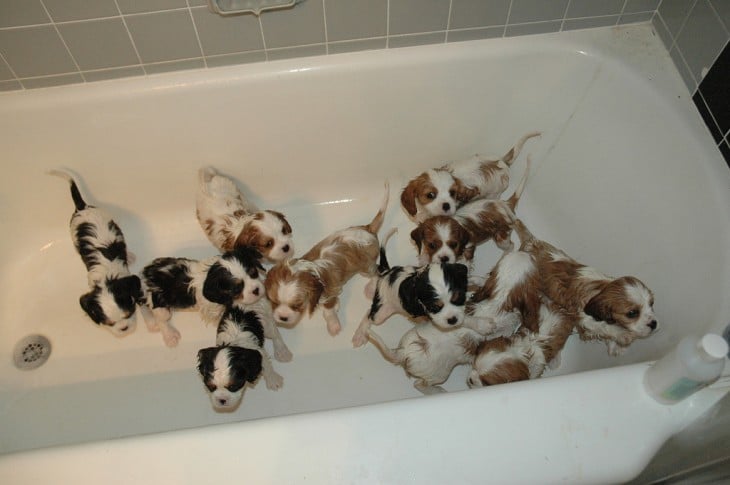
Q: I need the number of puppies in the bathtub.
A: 12